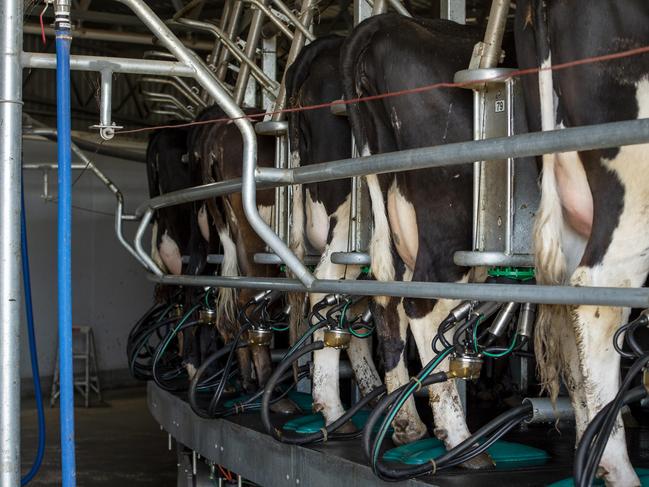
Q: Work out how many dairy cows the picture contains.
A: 6